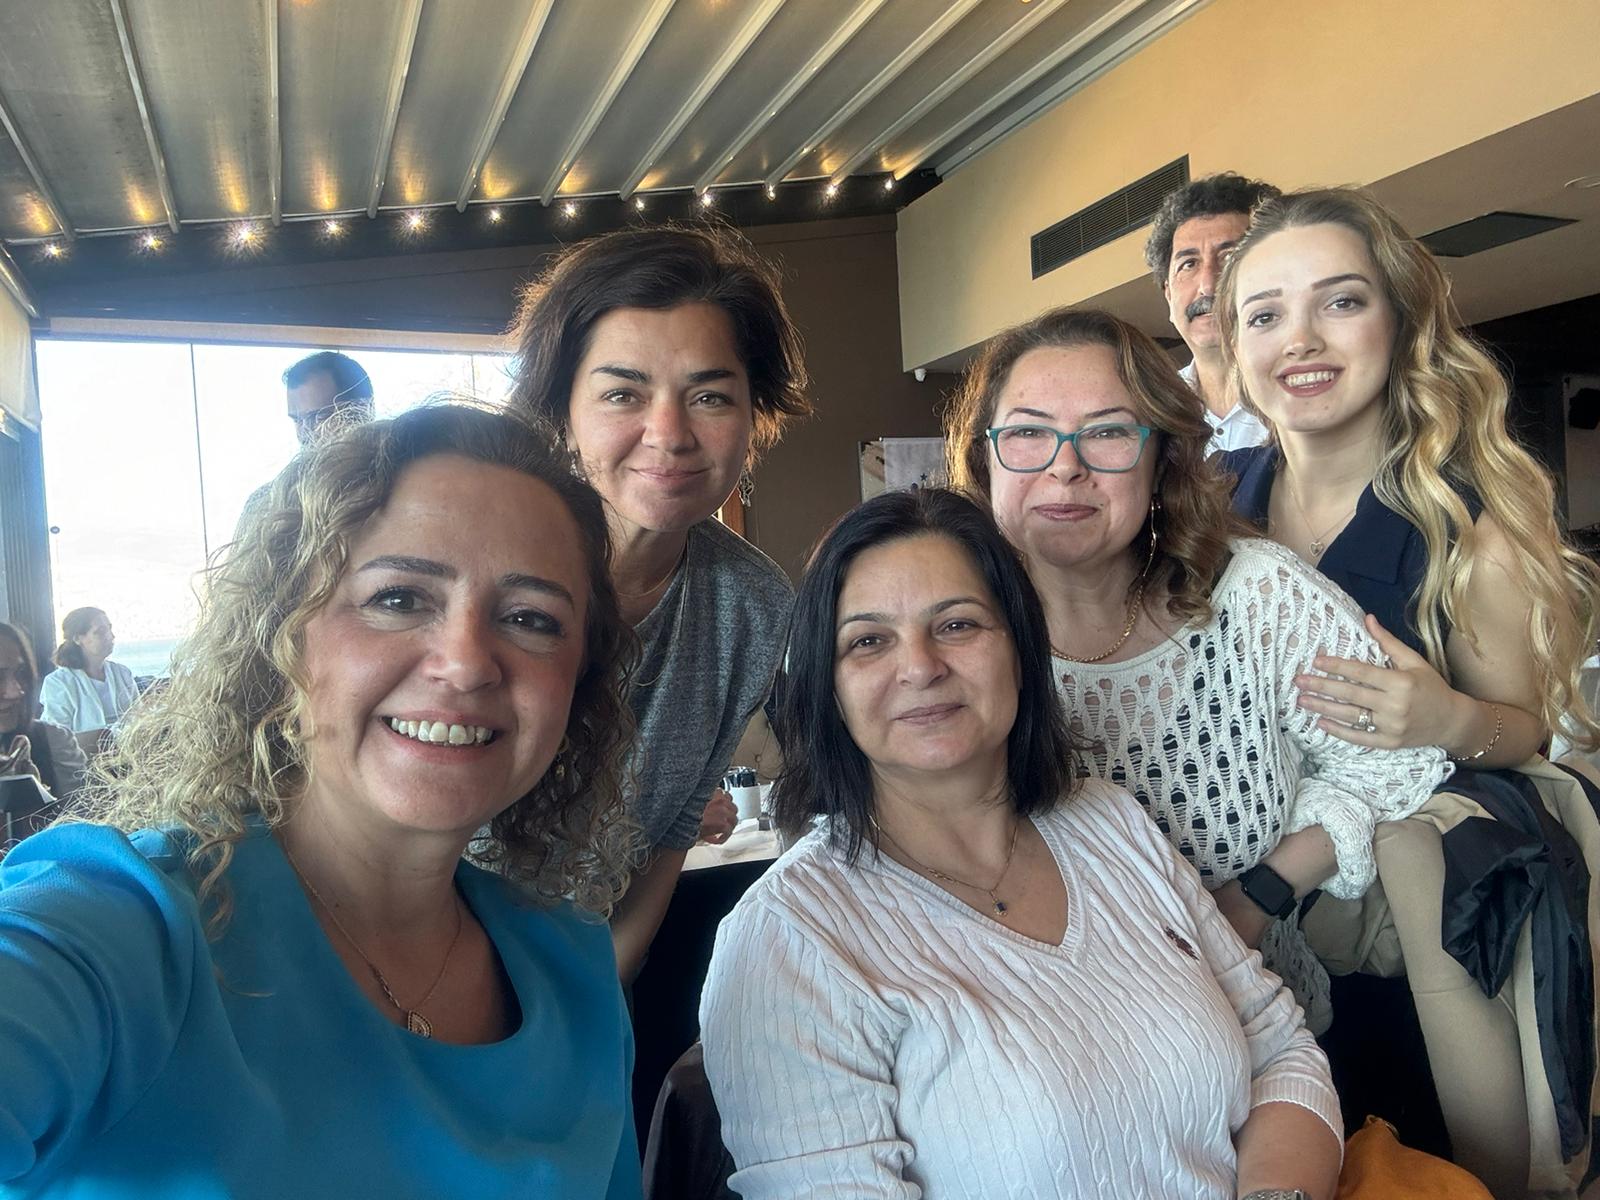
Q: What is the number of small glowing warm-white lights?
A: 12